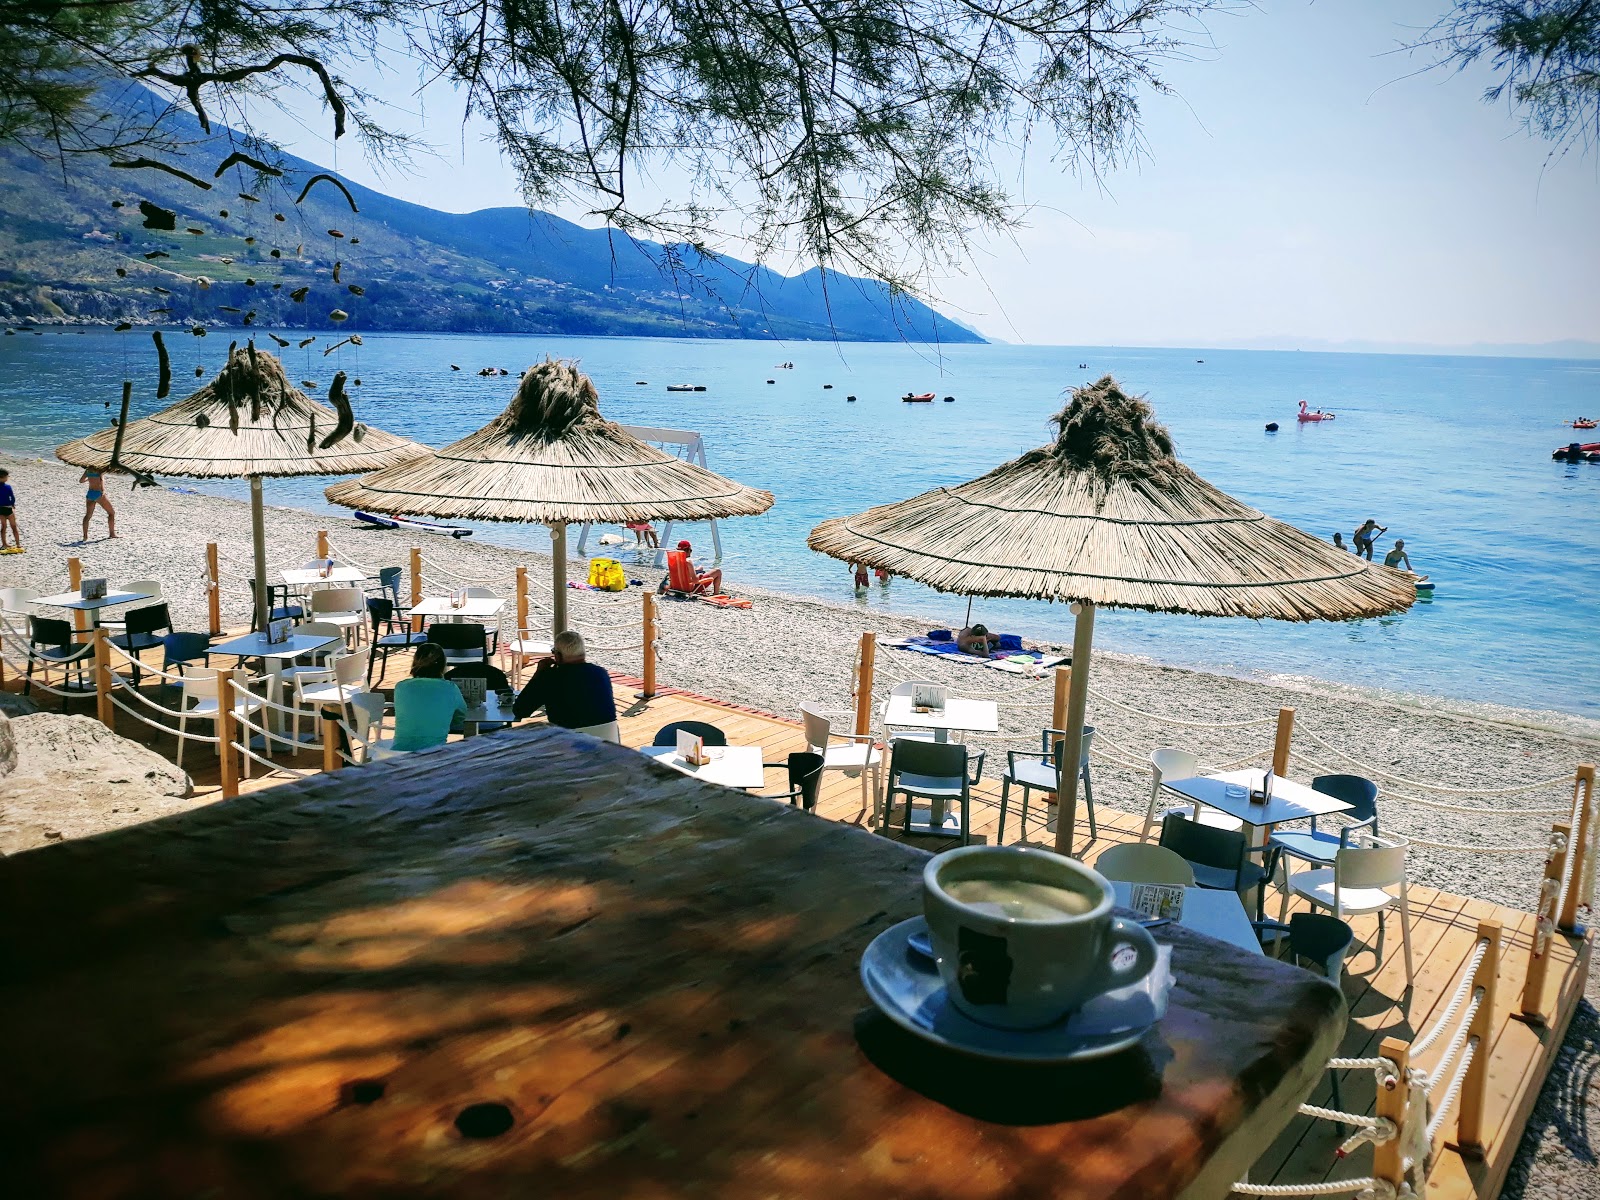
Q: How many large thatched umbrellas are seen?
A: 3